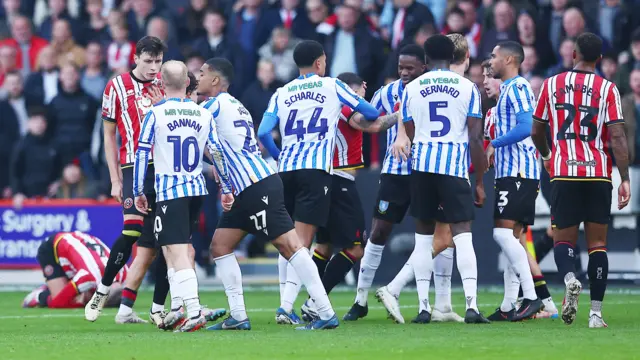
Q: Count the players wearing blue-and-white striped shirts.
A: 6